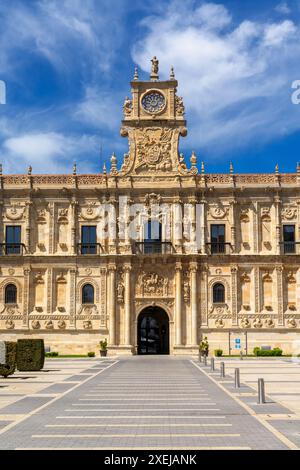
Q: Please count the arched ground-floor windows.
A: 3